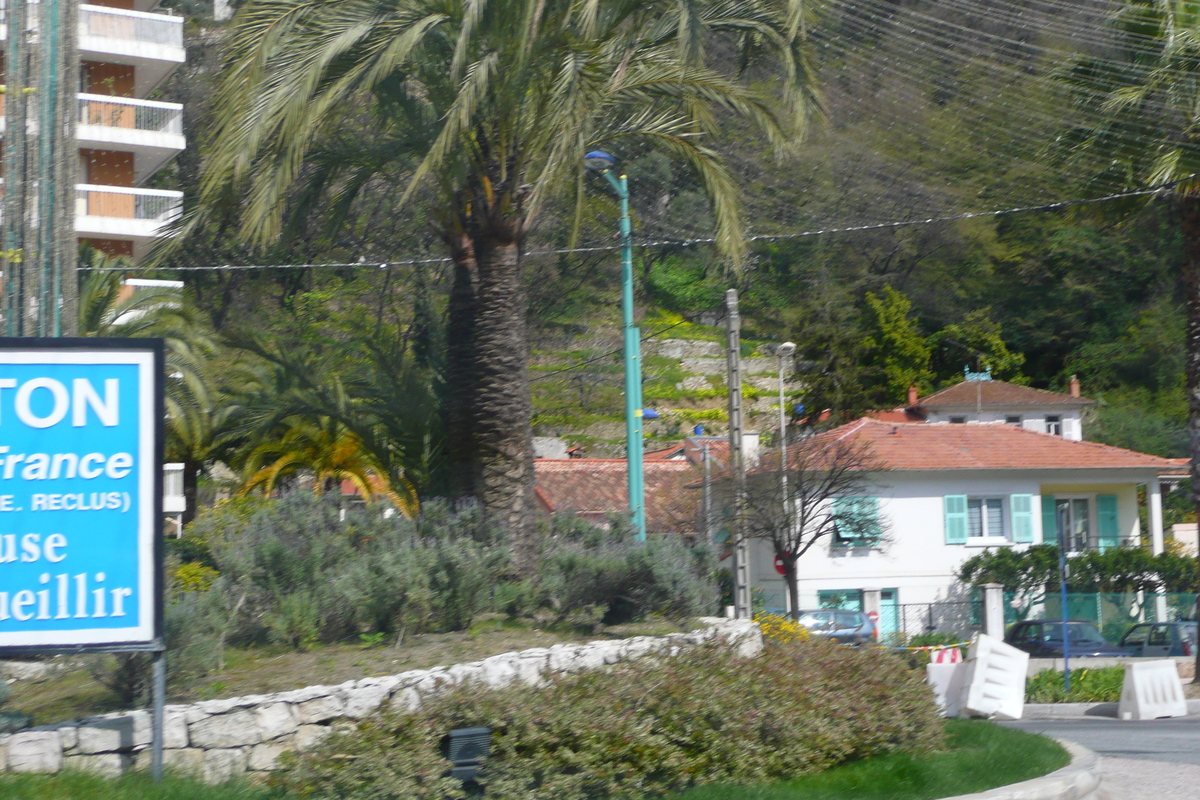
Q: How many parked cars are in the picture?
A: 3